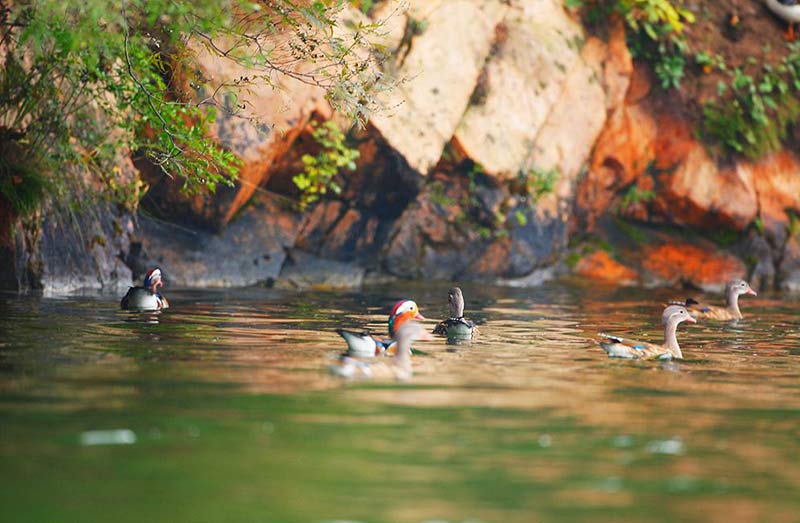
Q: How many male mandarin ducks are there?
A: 2